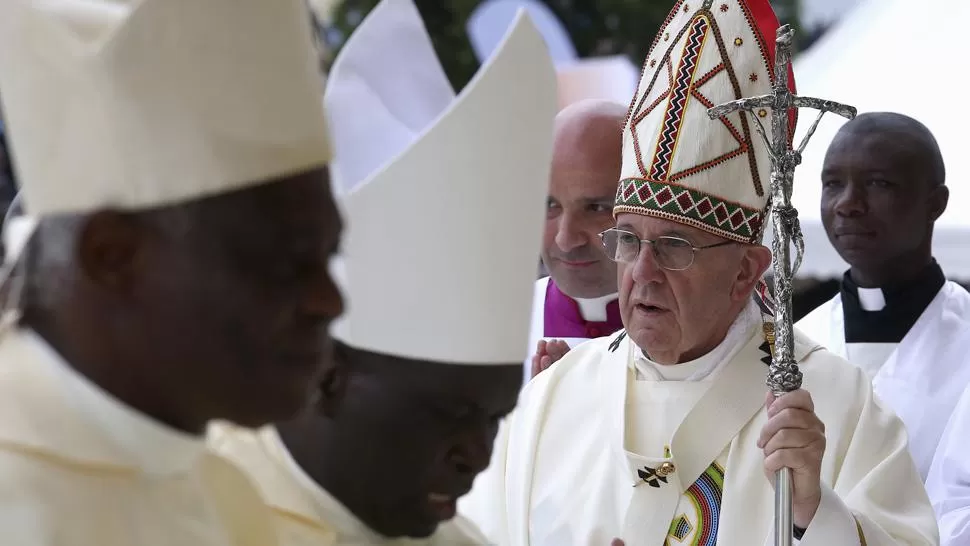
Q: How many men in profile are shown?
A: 2